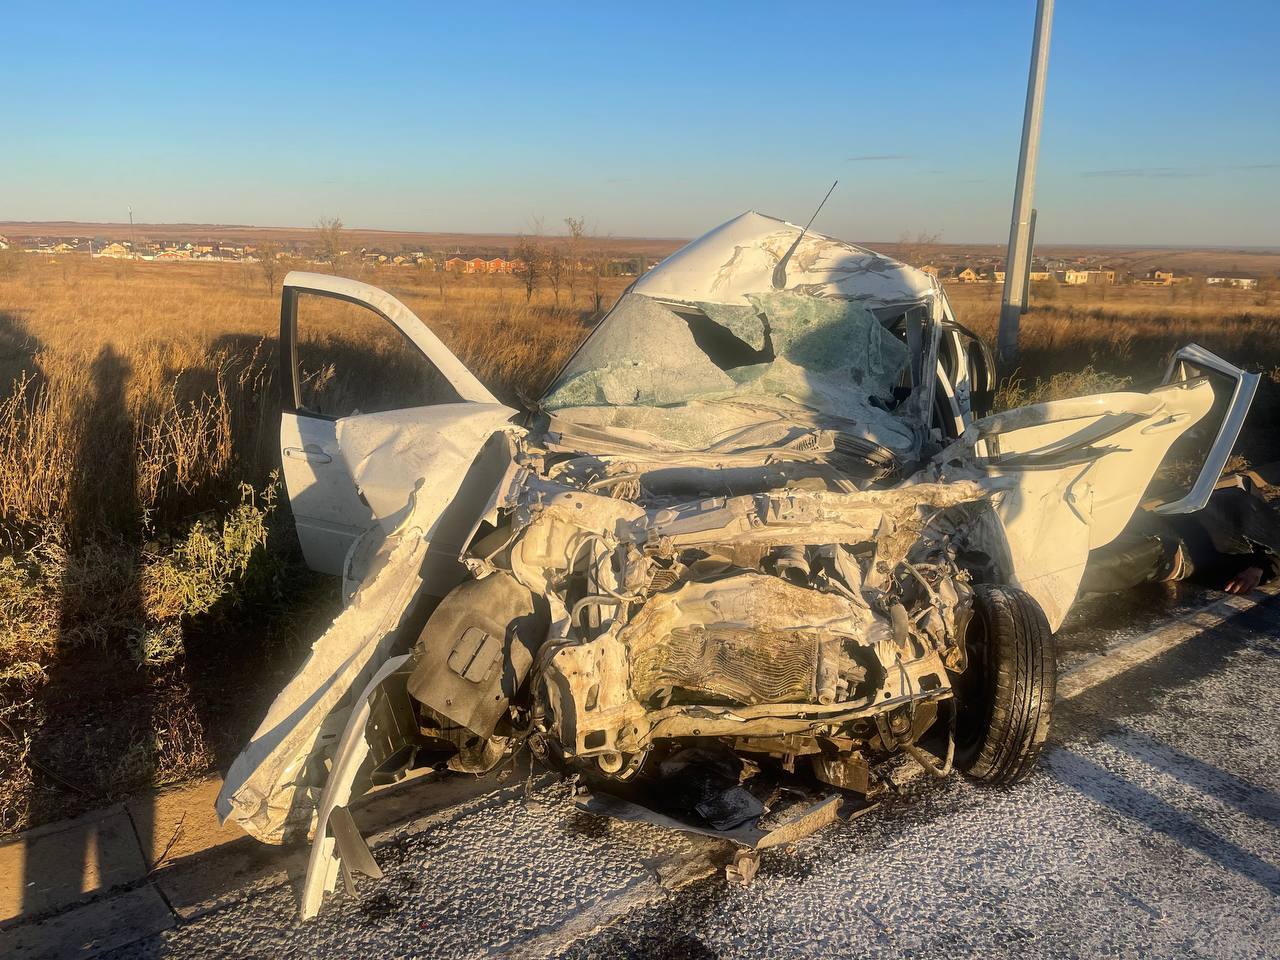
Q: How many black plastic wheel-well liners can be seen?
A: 1